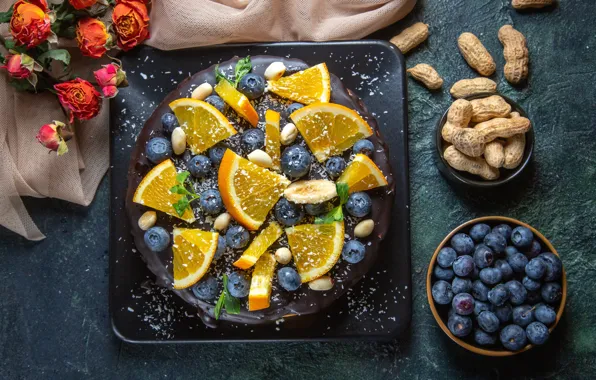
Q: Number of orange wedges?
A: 12